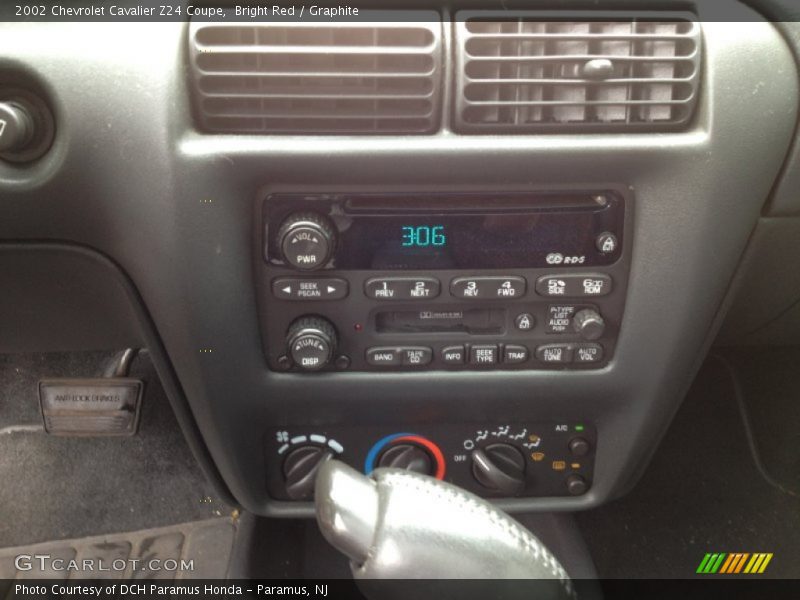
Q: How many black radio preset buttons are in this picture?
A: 6